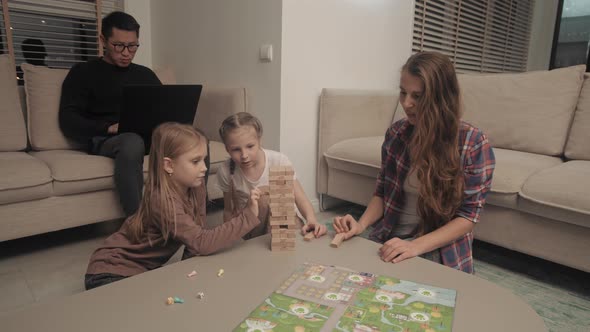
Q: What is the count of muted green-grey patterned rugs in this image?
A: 1